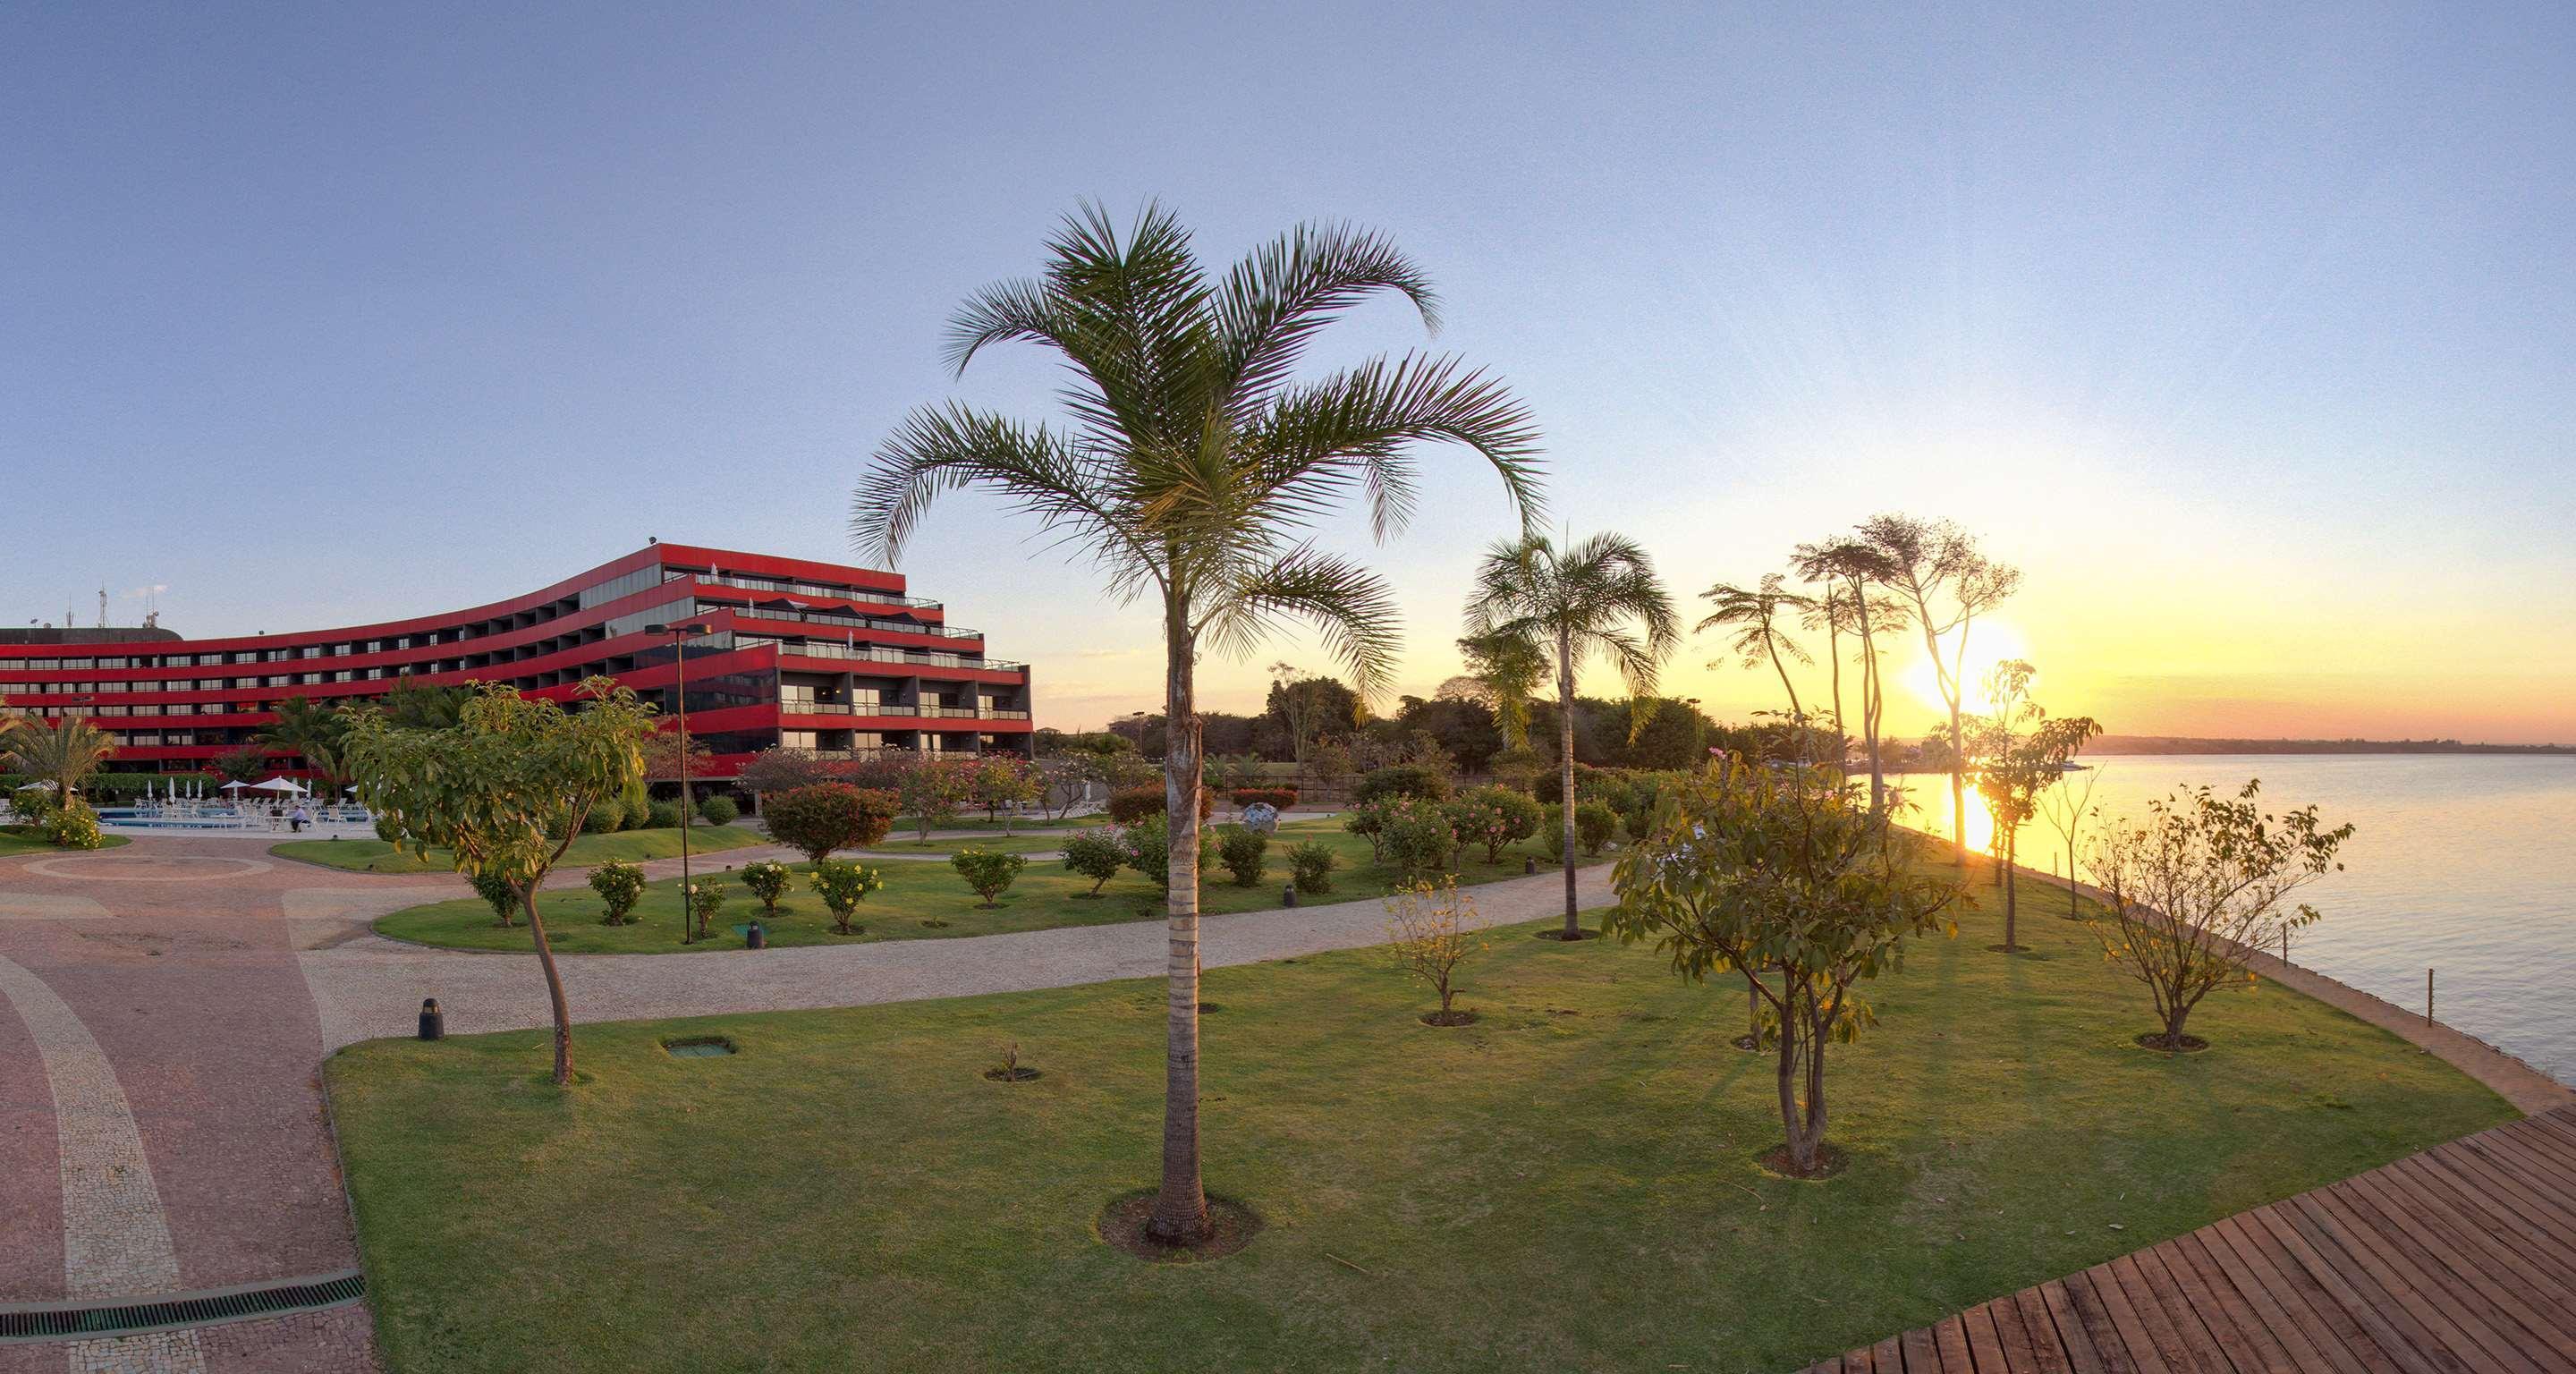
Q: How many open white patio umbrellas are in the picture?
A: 4